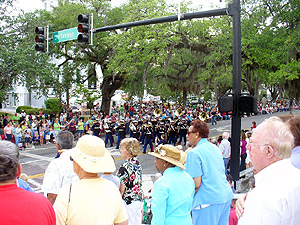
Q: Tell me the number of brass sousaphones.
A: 3